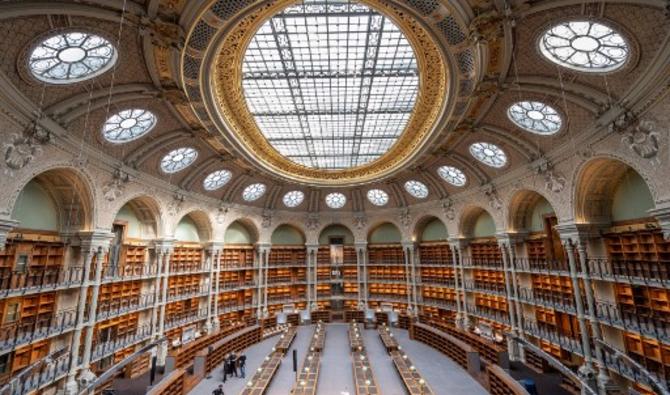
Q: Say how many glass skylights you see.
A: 14